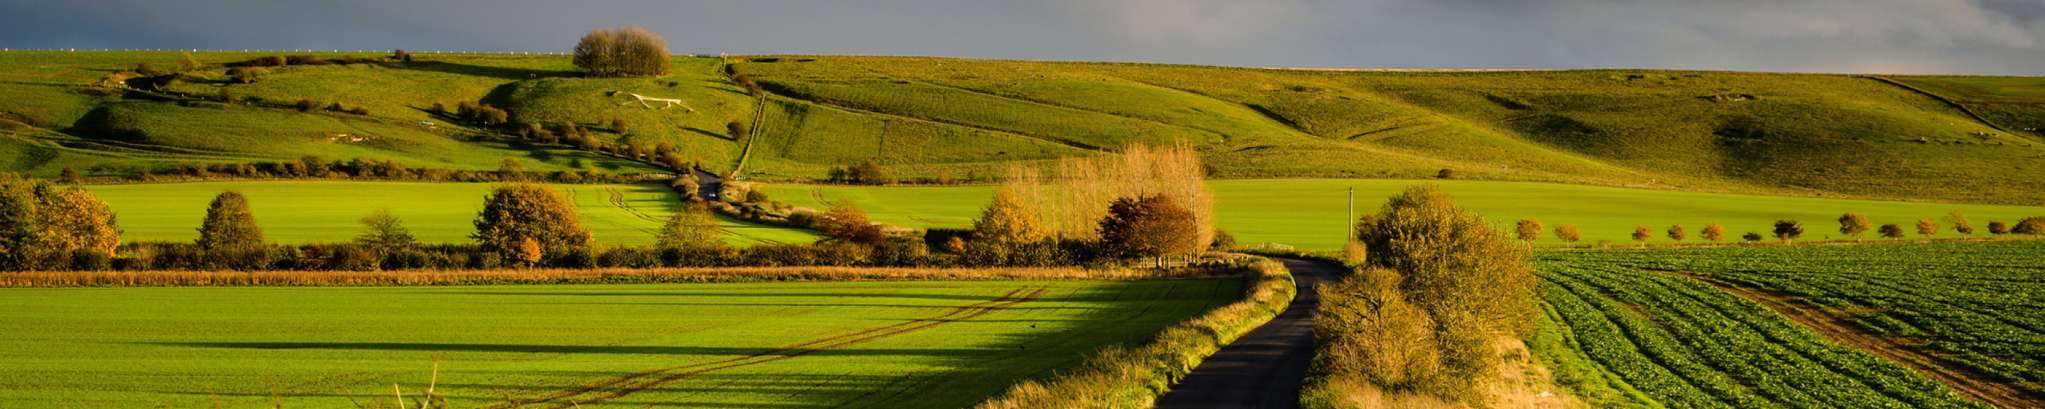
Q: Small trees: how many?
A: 13